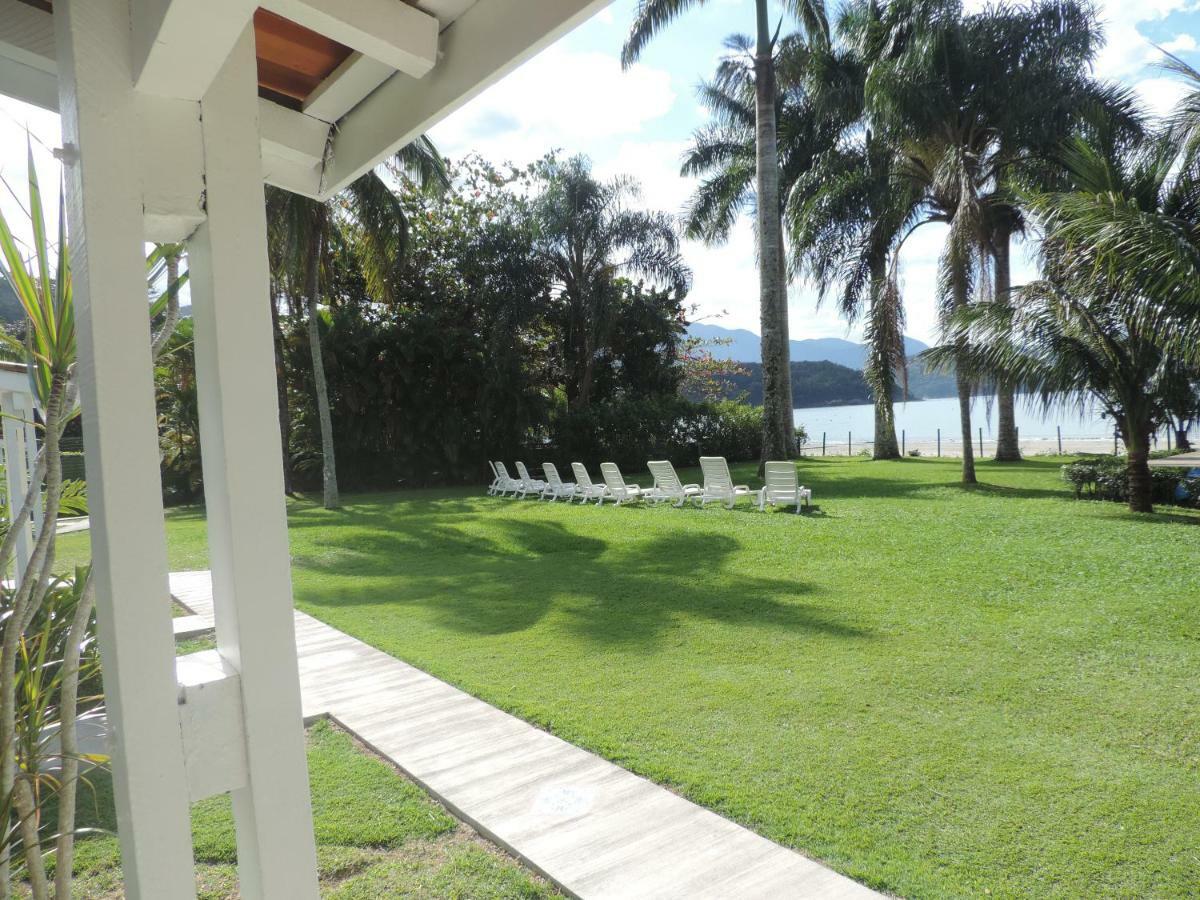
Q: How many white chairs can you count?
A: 9